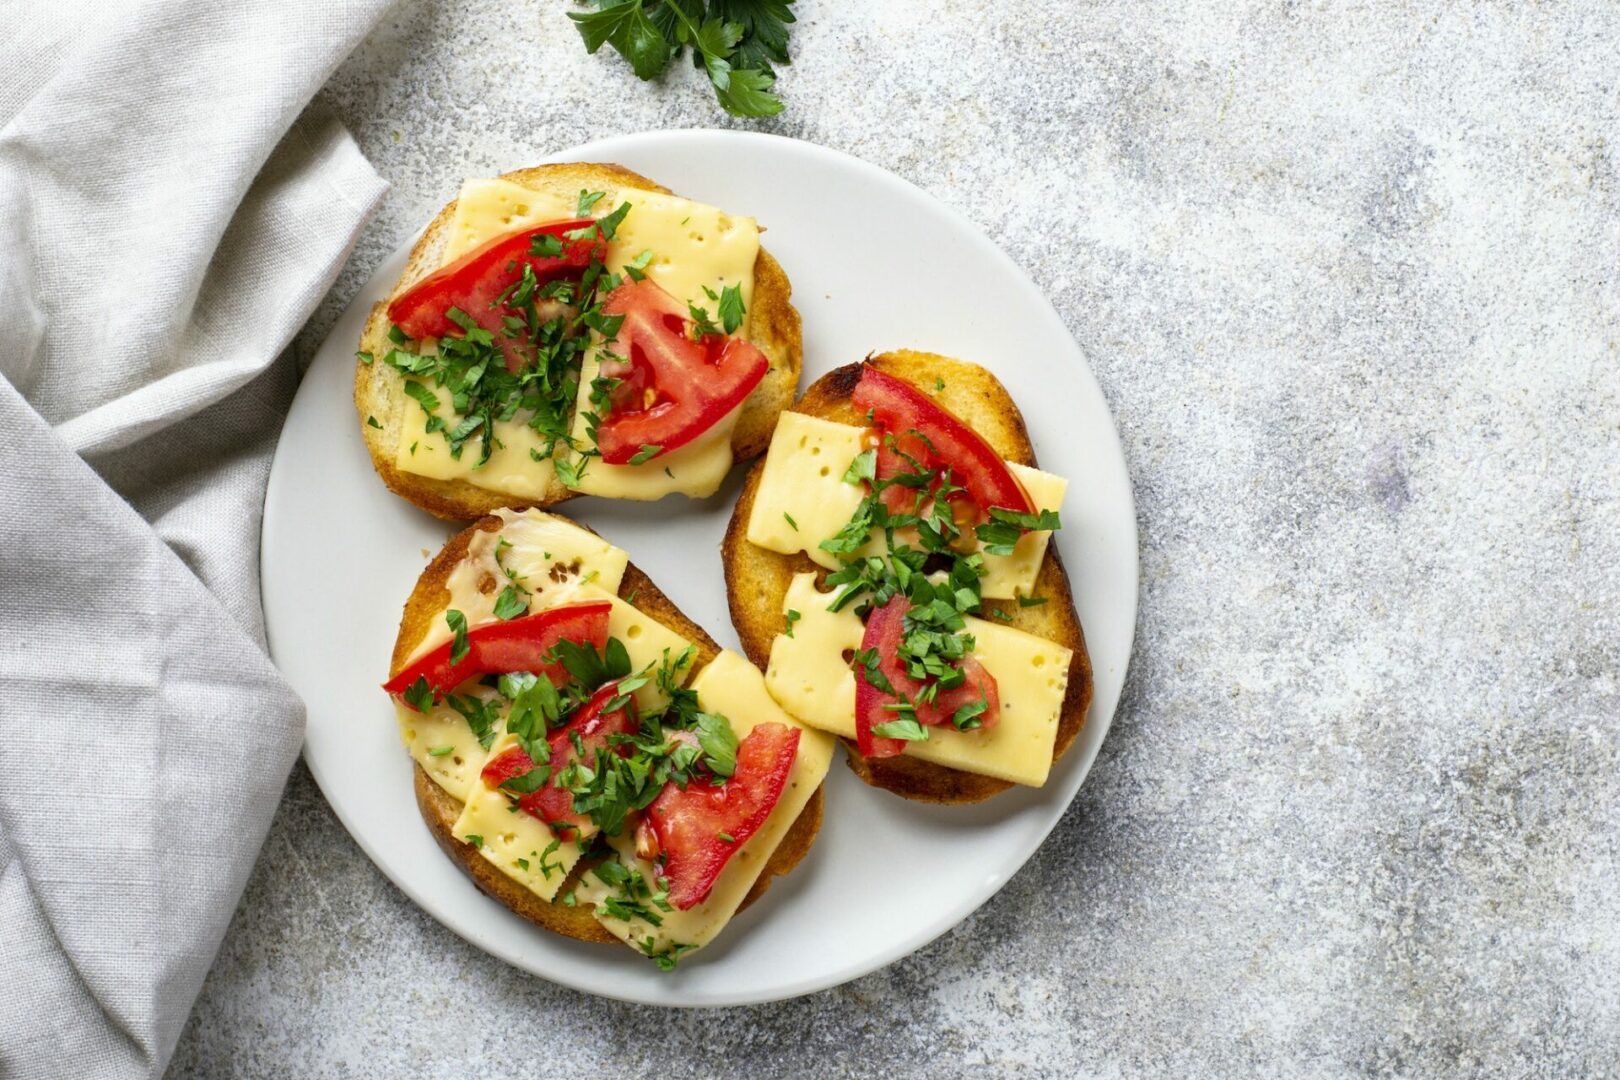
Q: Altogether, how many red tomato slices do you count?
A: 7